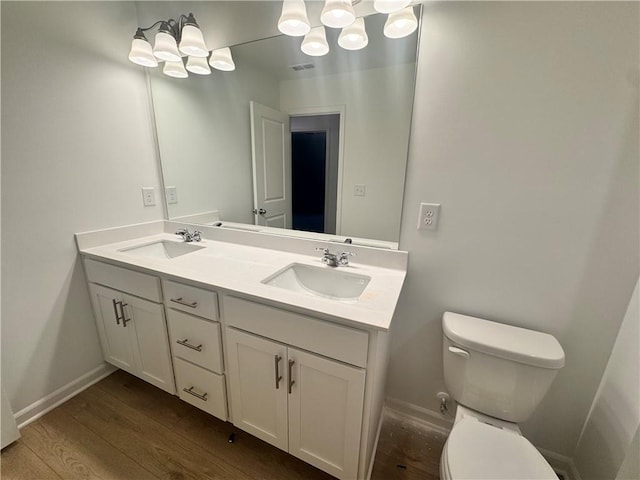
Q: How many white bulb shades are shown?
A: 12